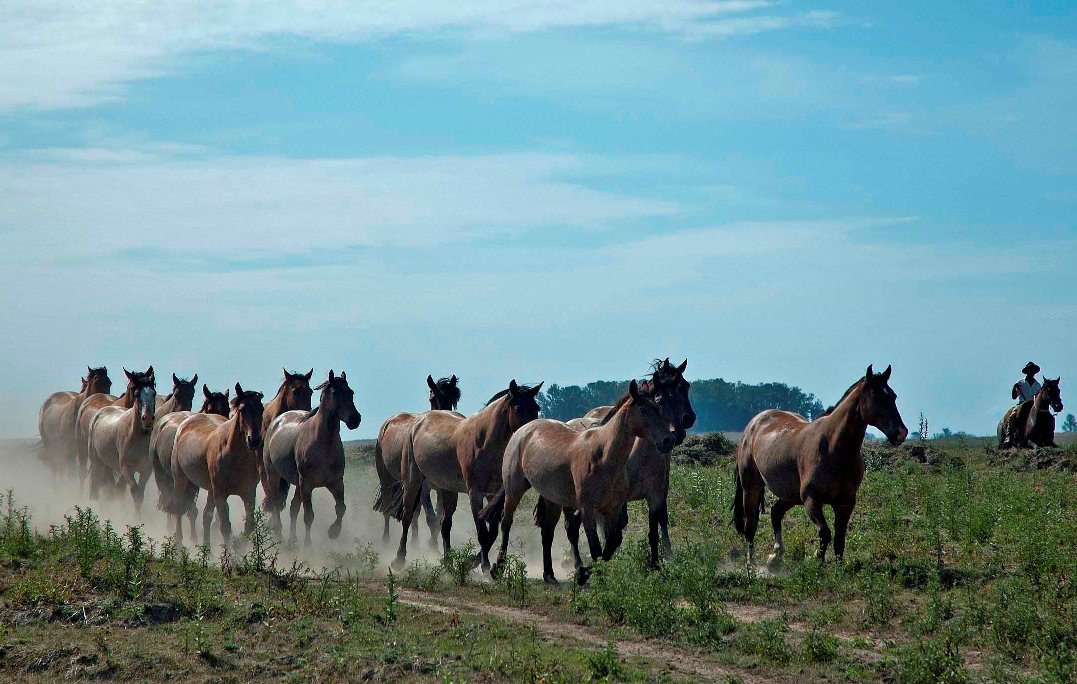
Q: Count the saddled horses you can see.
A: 1